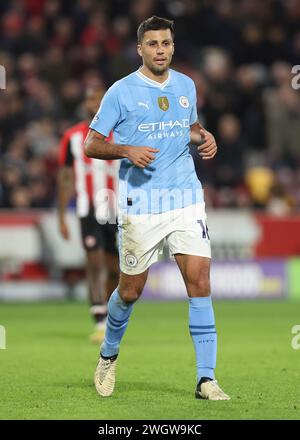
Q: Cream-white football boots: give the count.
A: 2